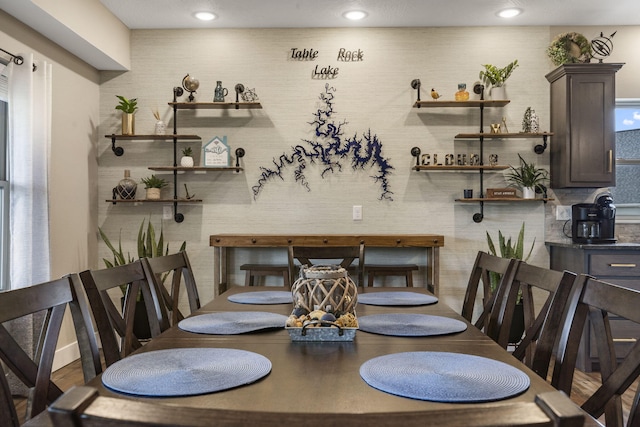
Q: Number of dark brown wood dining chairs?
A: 8